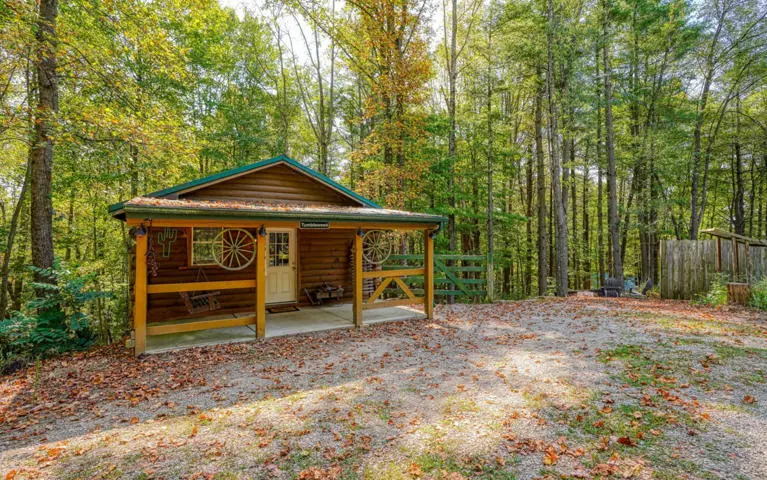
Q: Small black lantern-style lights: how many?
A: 4